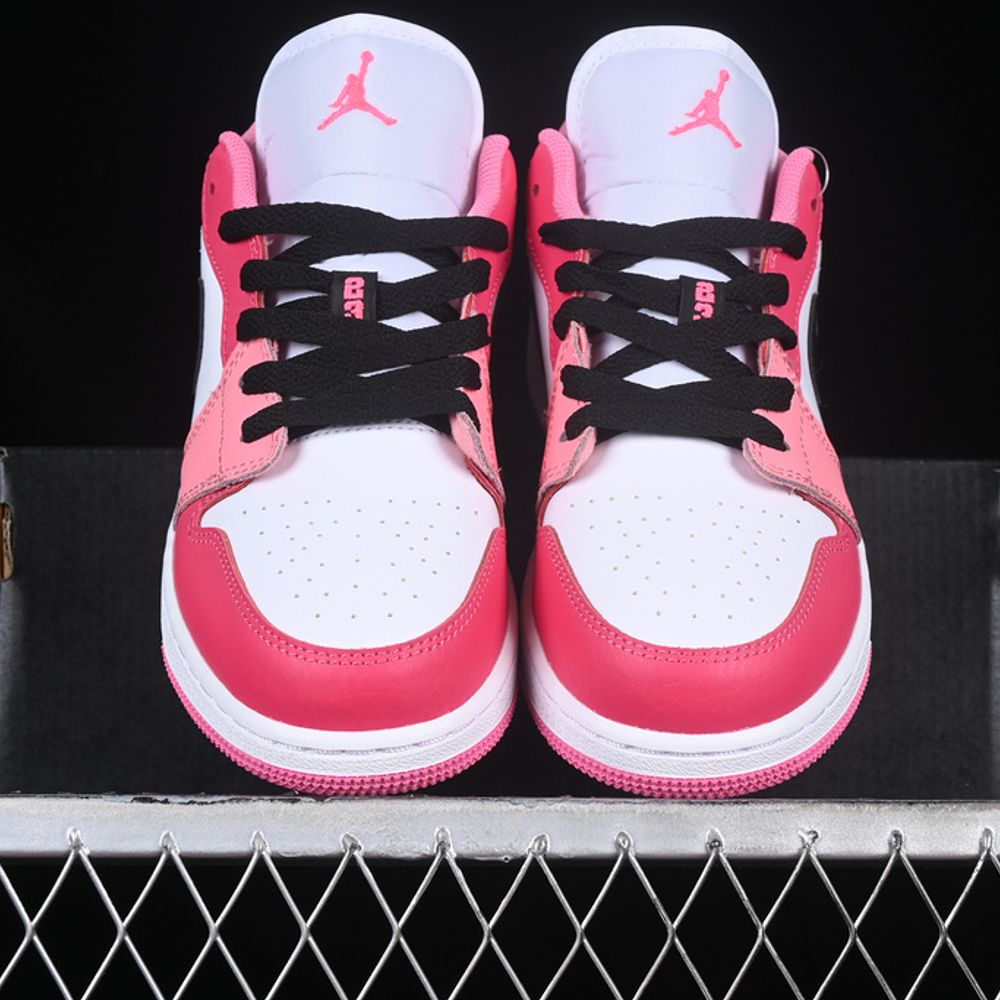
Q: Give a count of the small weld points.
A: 11